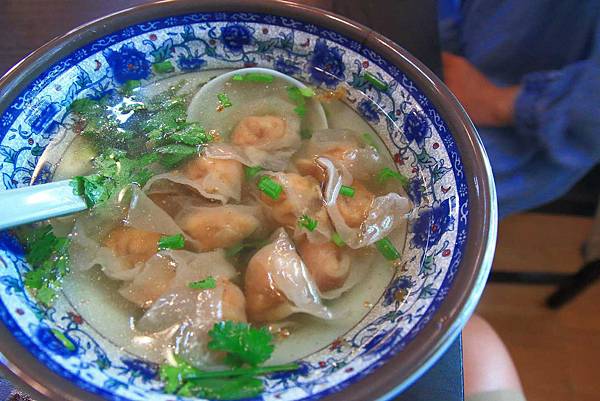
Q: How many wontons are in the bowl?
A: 11